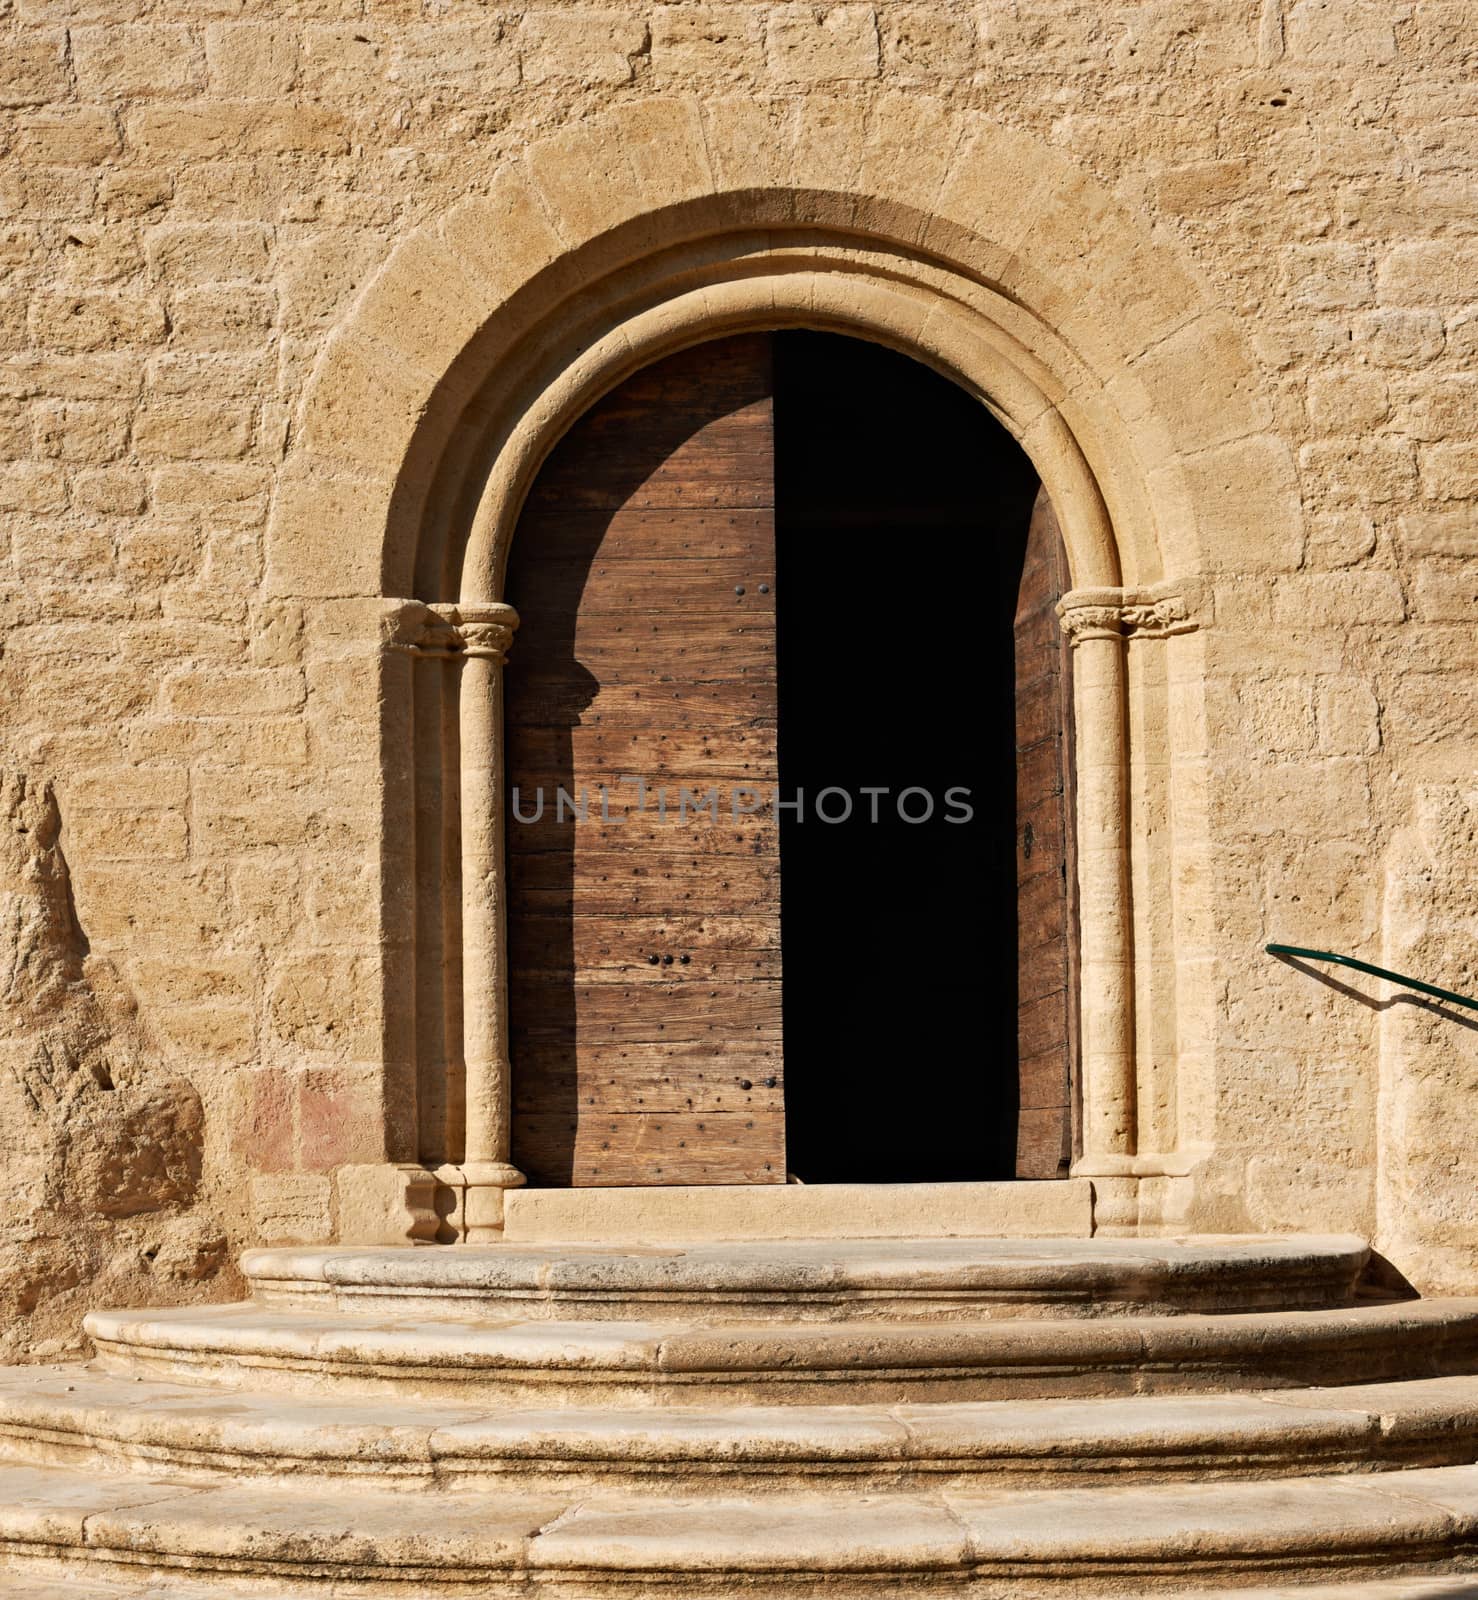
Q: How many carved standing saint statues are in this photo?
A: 0